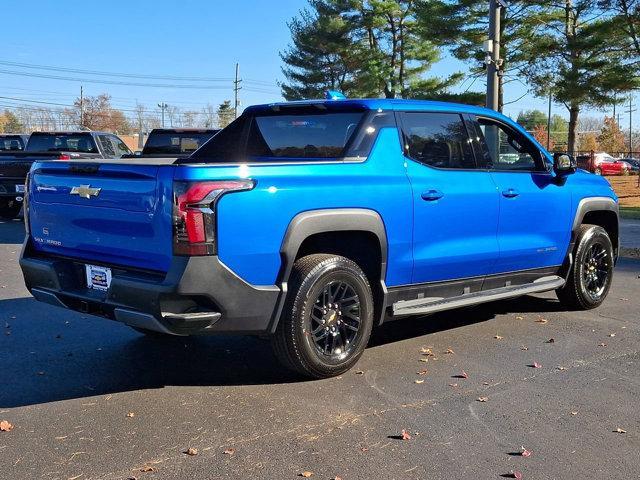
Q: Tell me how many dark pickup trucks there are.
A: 3